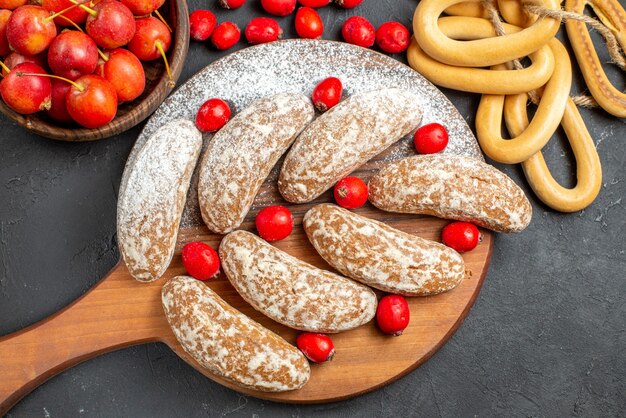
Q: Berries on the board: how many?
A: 9